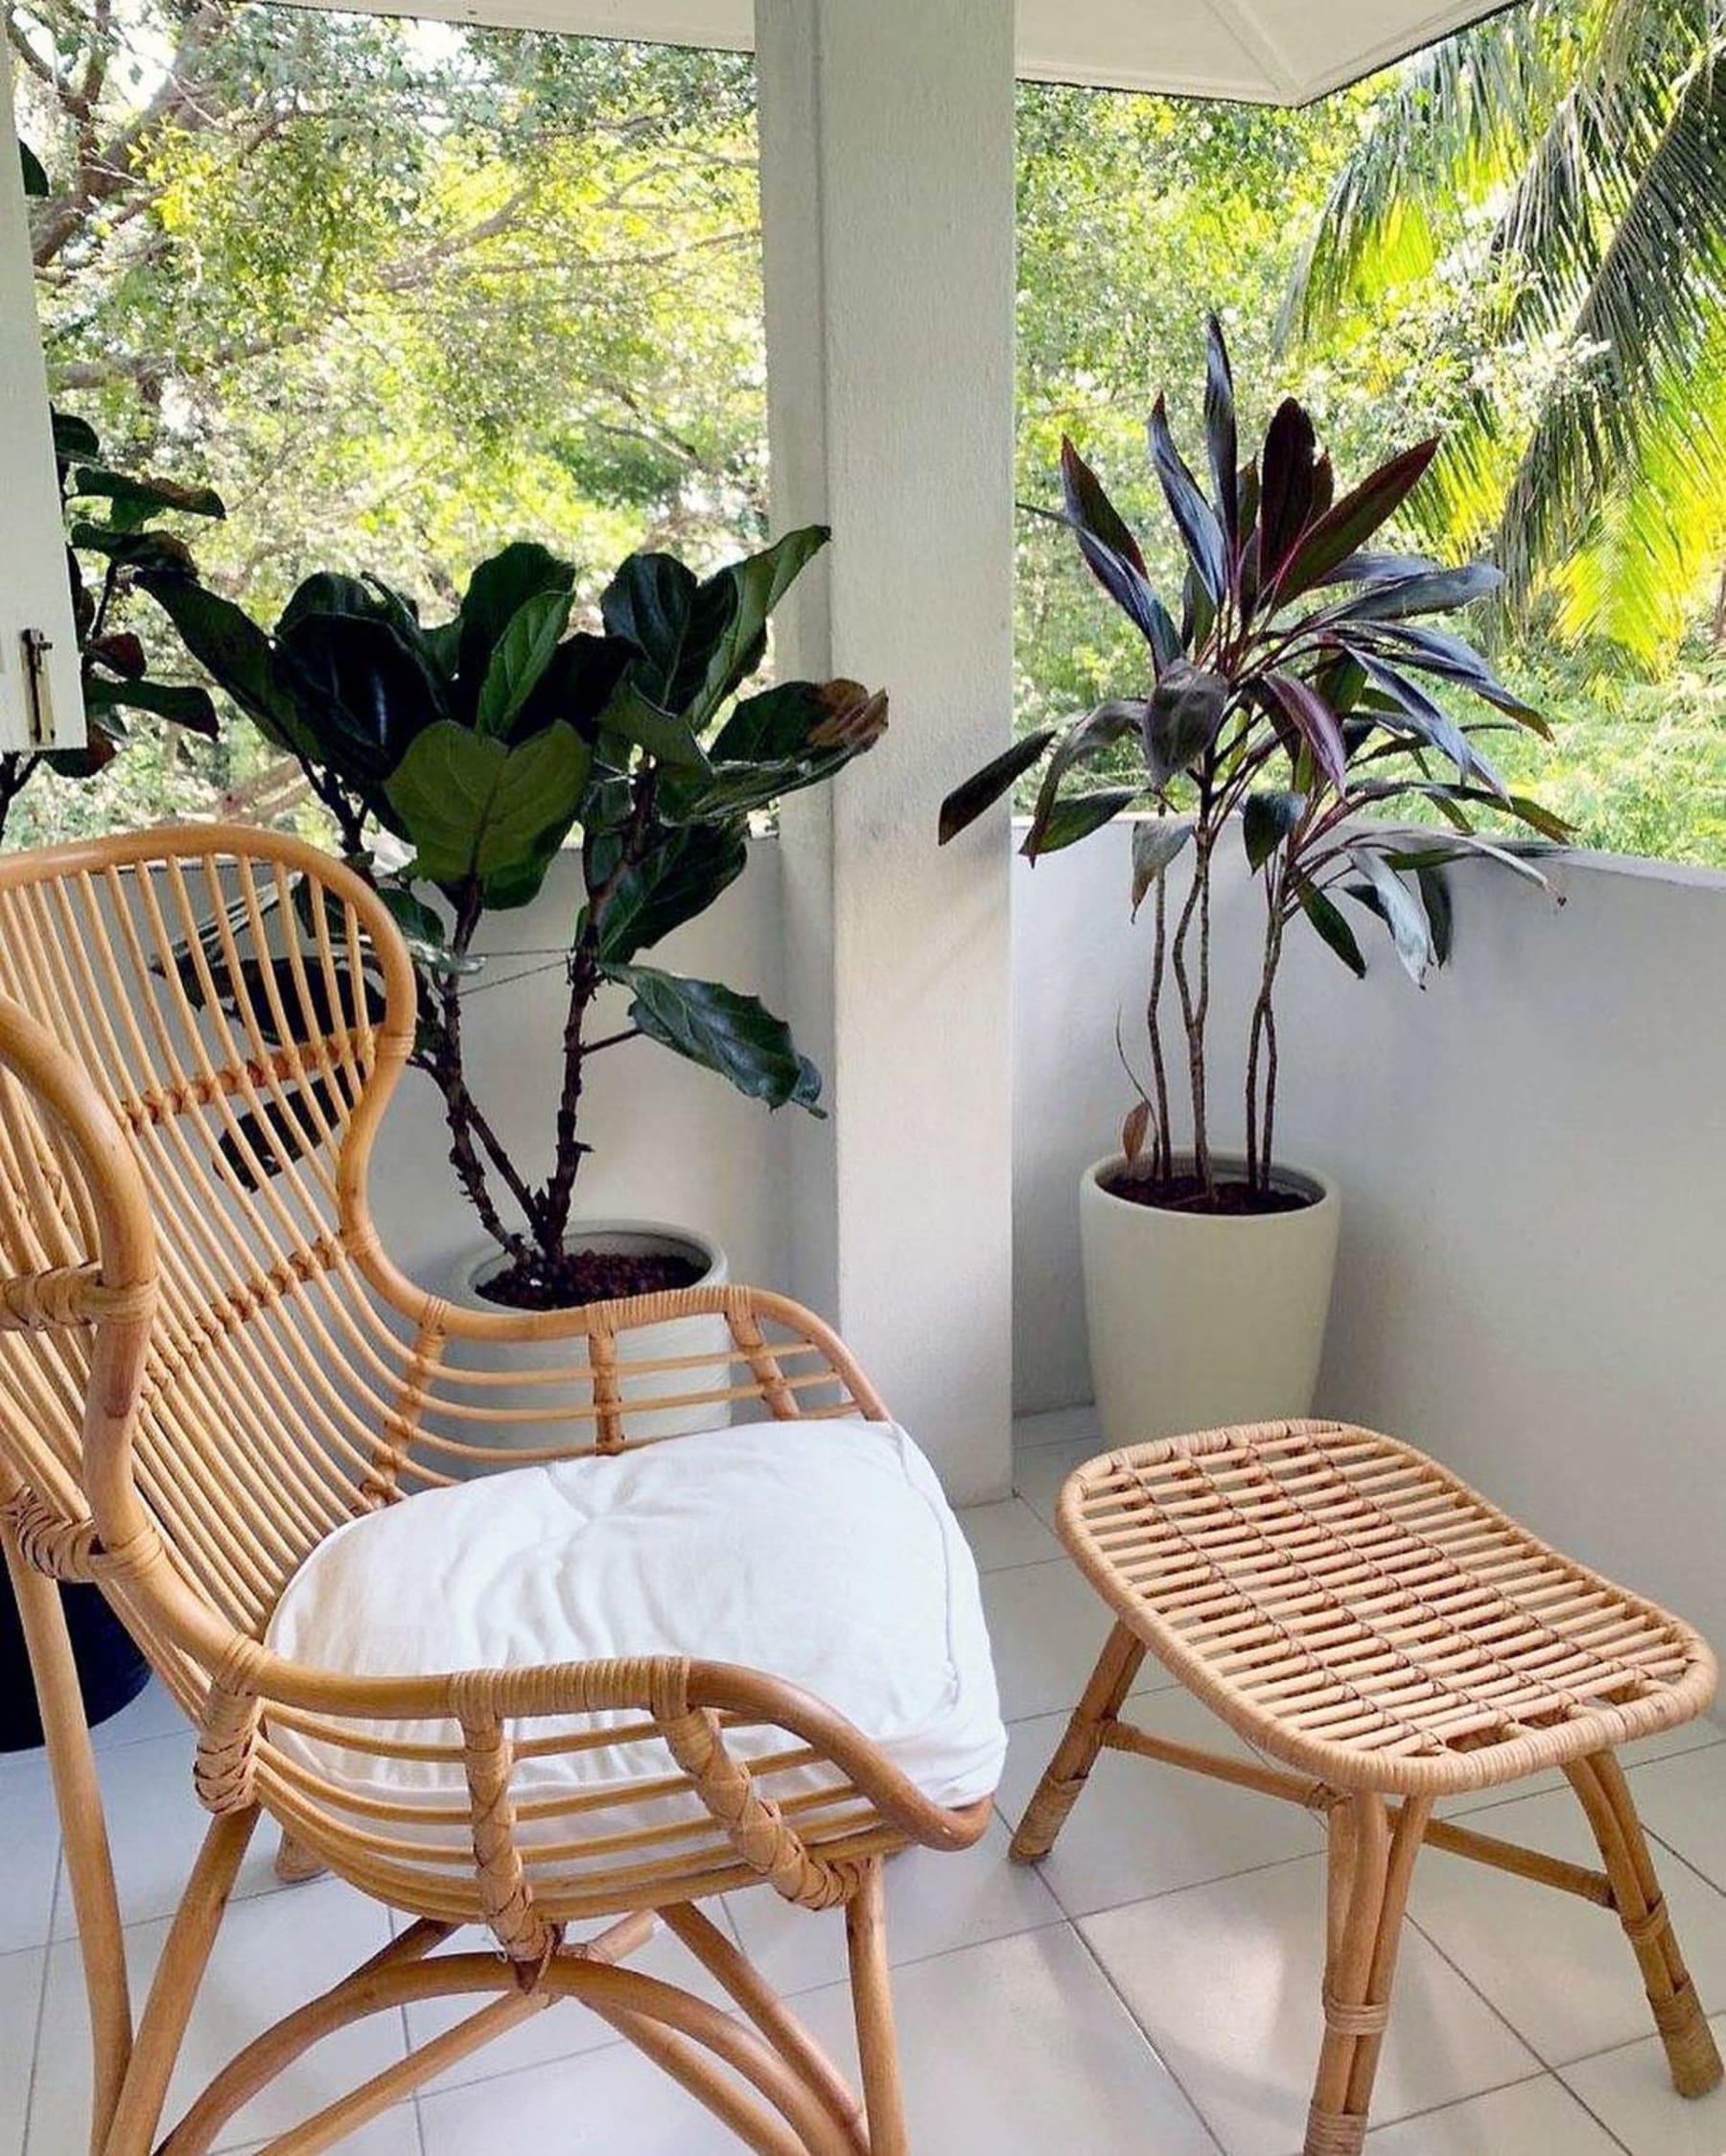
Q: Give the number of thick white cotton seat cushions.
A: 1